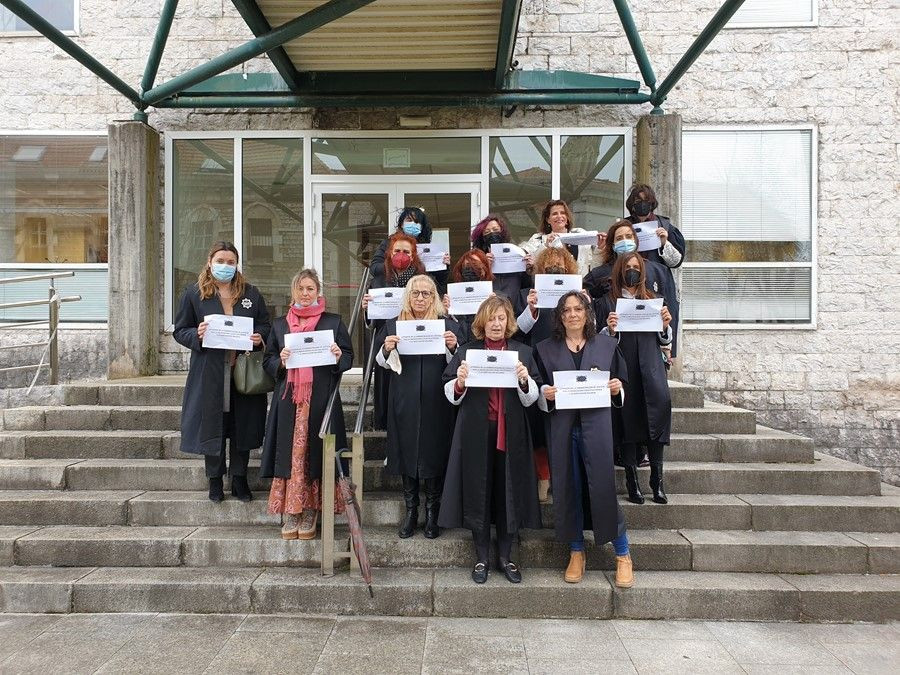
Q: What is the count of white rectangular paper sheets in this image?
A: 13